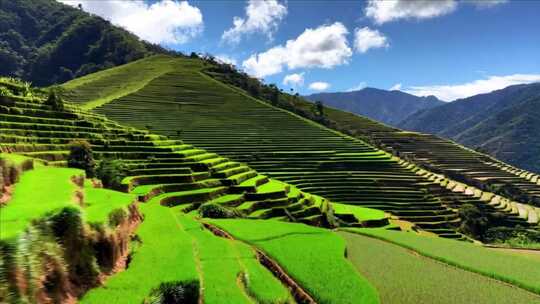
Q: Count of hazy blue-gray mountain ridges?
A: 2